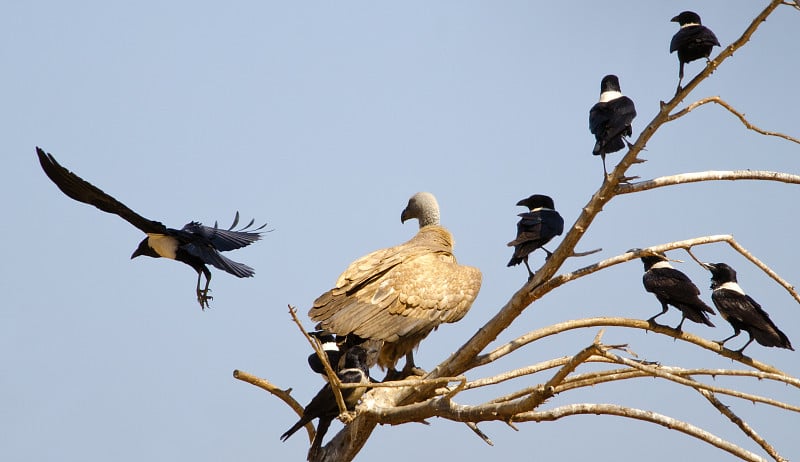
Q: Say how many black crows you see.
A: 8